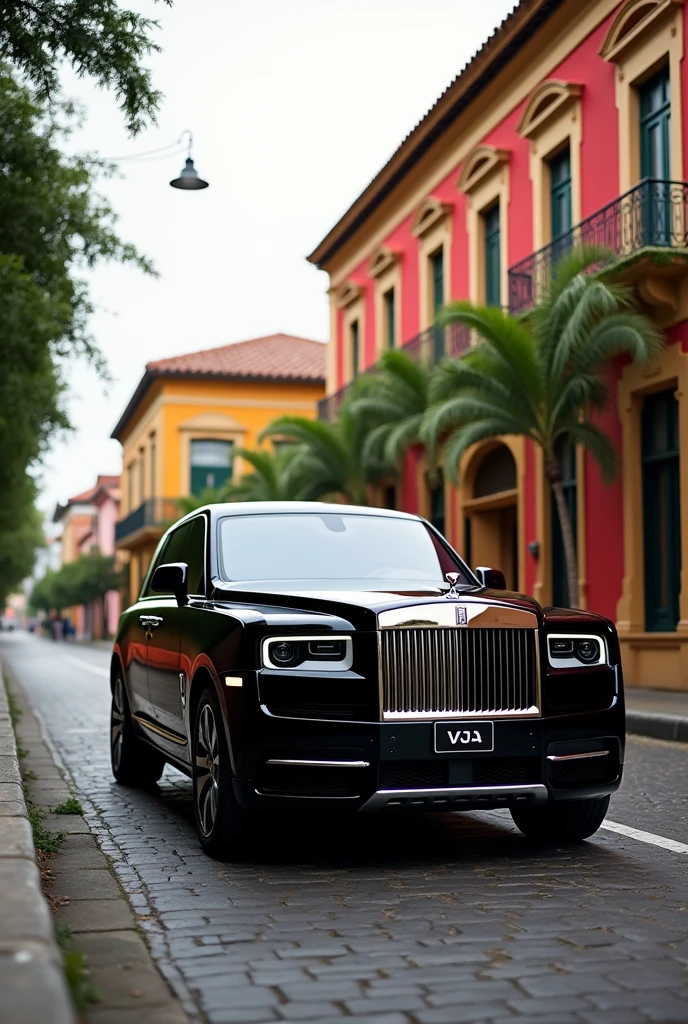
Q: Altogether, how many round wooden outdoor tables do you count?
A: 0